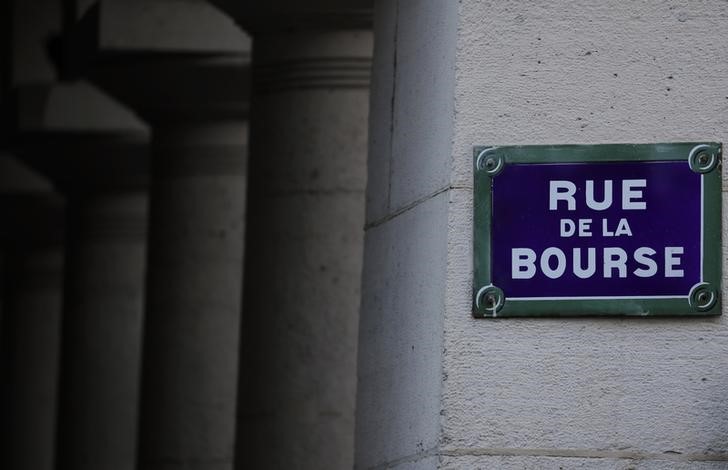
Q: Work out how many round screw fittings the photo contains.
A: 4